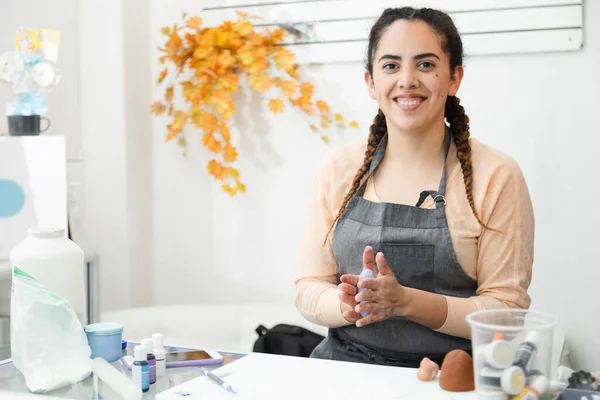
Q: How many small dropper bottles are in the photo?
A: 3